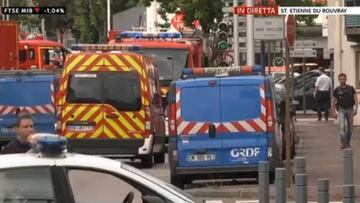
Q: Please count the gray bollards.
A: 7